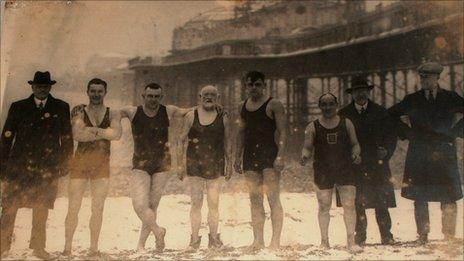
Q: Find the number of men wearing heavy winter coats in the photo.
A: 3